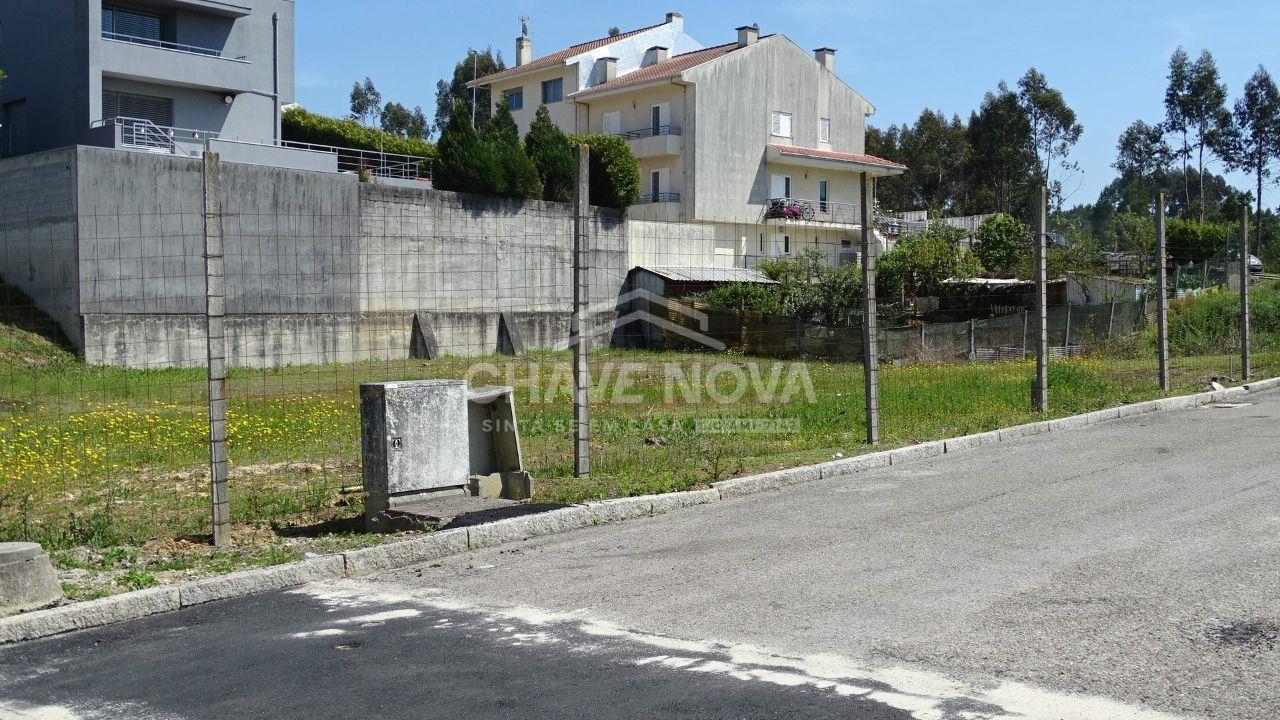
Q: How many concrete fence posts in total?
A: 6